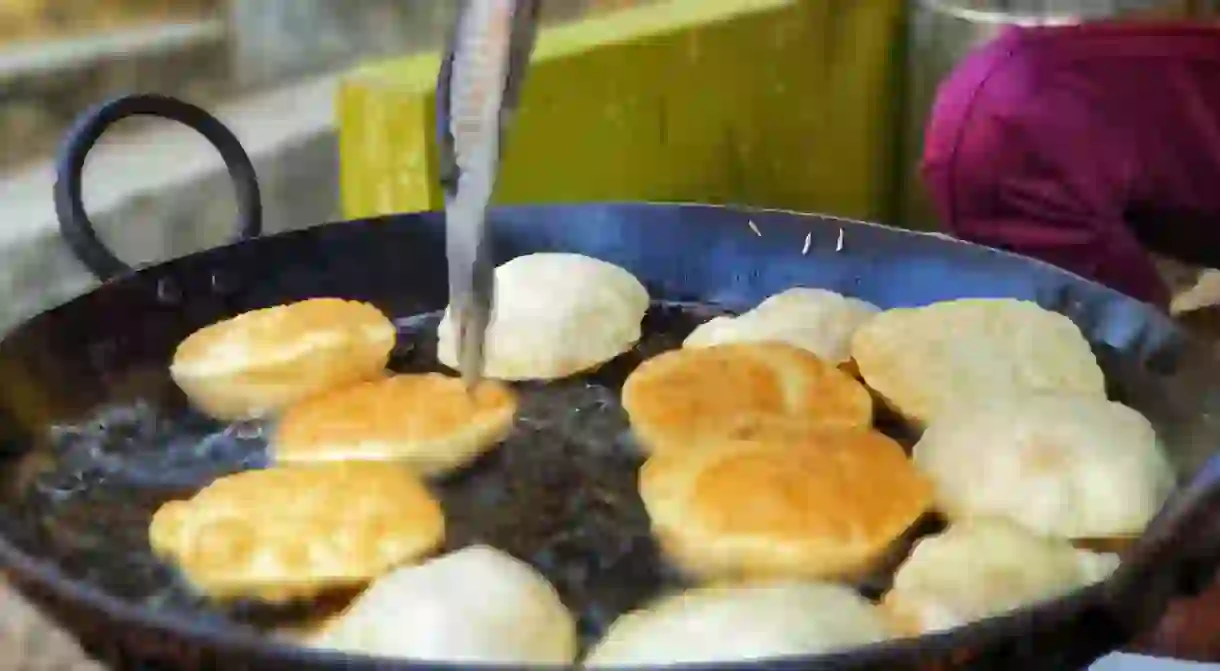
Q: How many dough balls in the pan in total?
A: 12